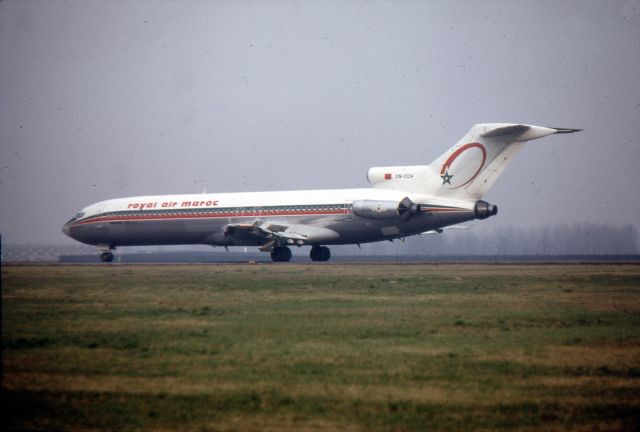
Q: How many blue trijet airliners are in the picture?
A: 0